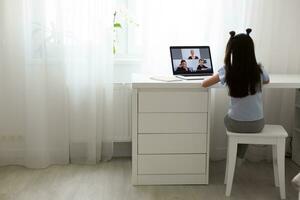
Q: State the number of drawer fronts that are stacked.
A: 4